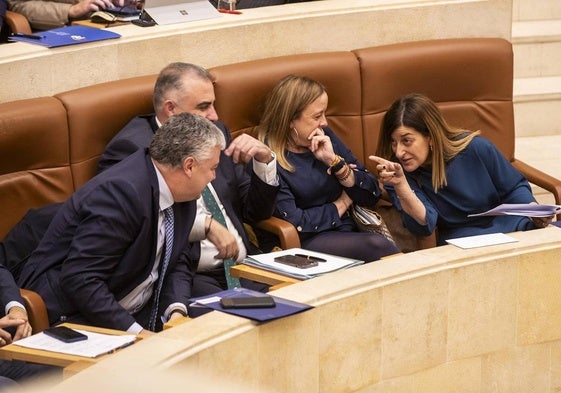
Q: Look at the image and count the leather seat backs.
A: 4